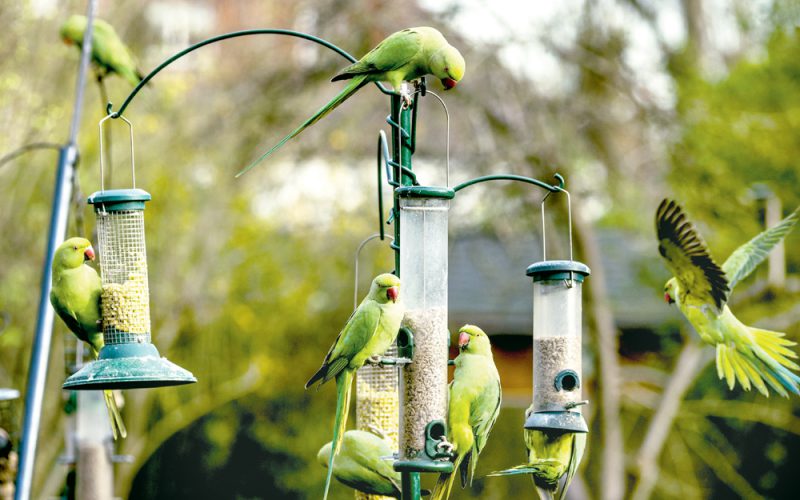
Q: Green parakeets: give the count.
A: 8